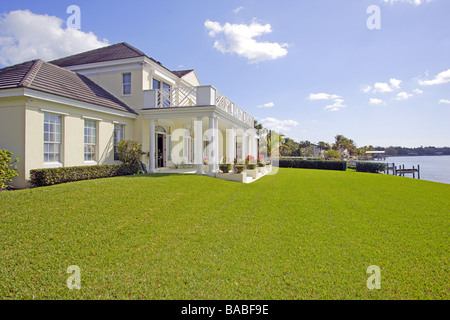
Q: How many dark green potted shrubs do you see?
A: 4